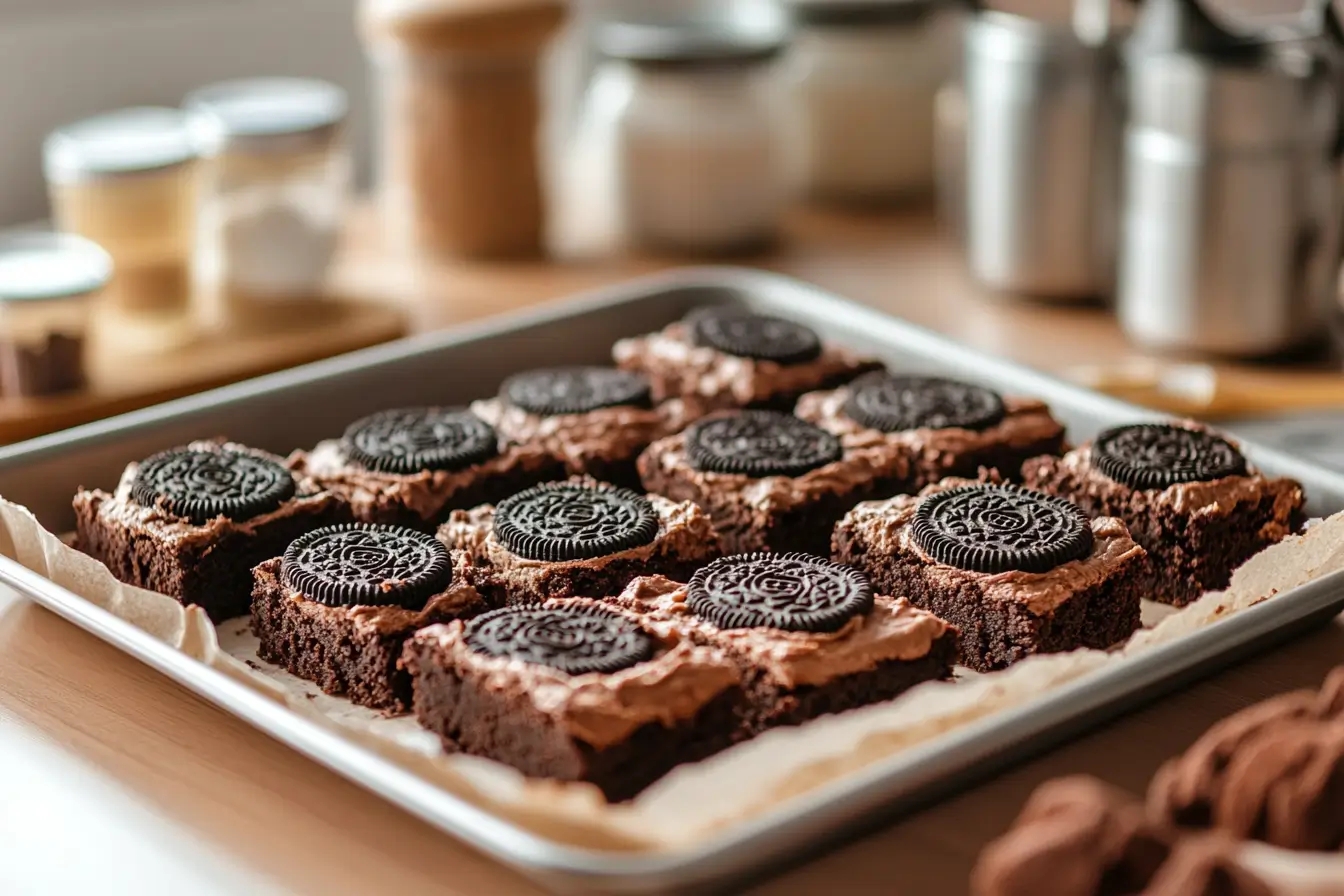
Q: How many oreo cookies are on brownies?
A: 12